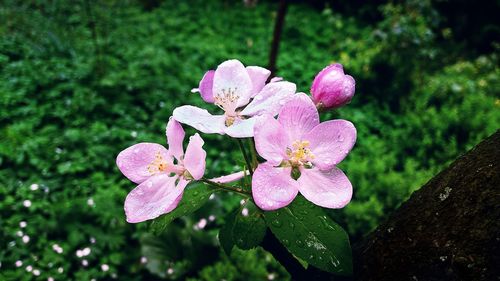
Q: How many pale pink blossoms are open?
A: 3